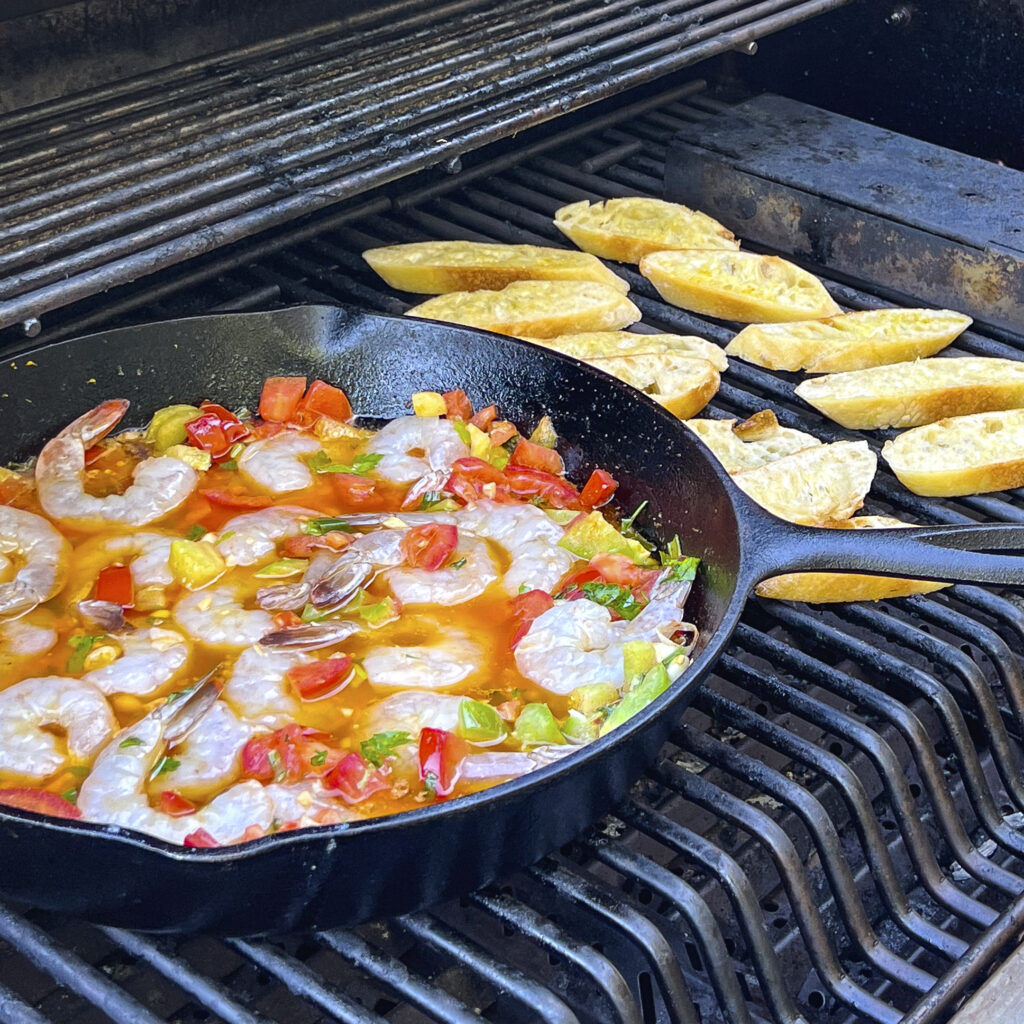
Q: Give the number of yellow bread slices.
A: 12